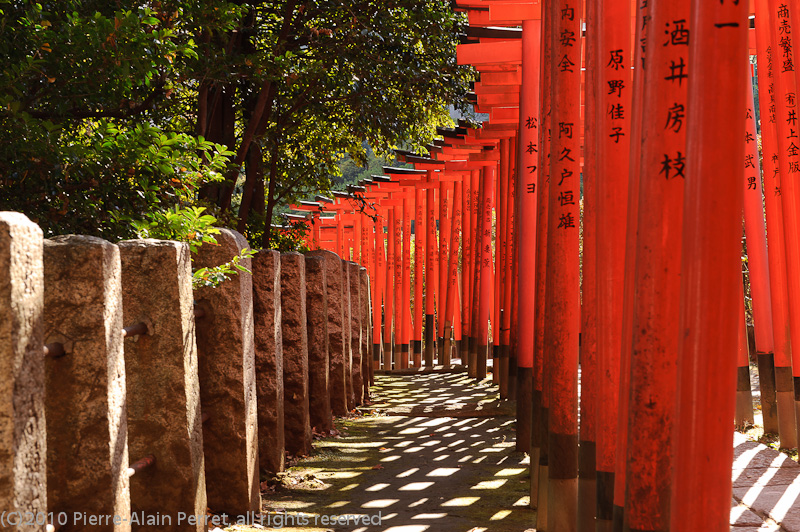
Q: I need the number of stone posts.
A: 12